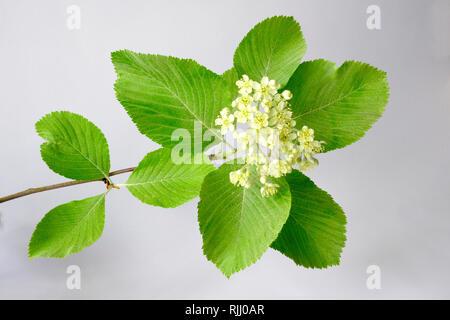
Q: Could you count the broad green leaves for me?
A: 8